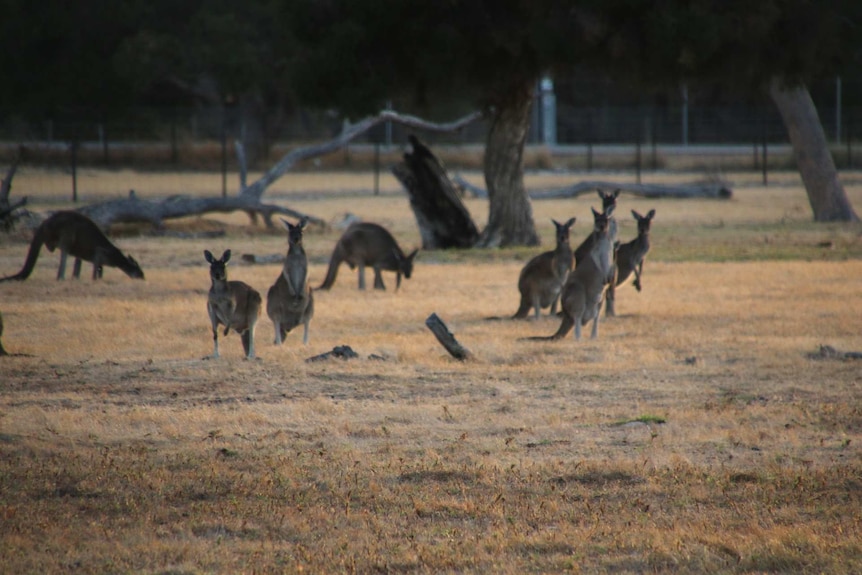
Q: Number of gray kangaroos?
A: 8